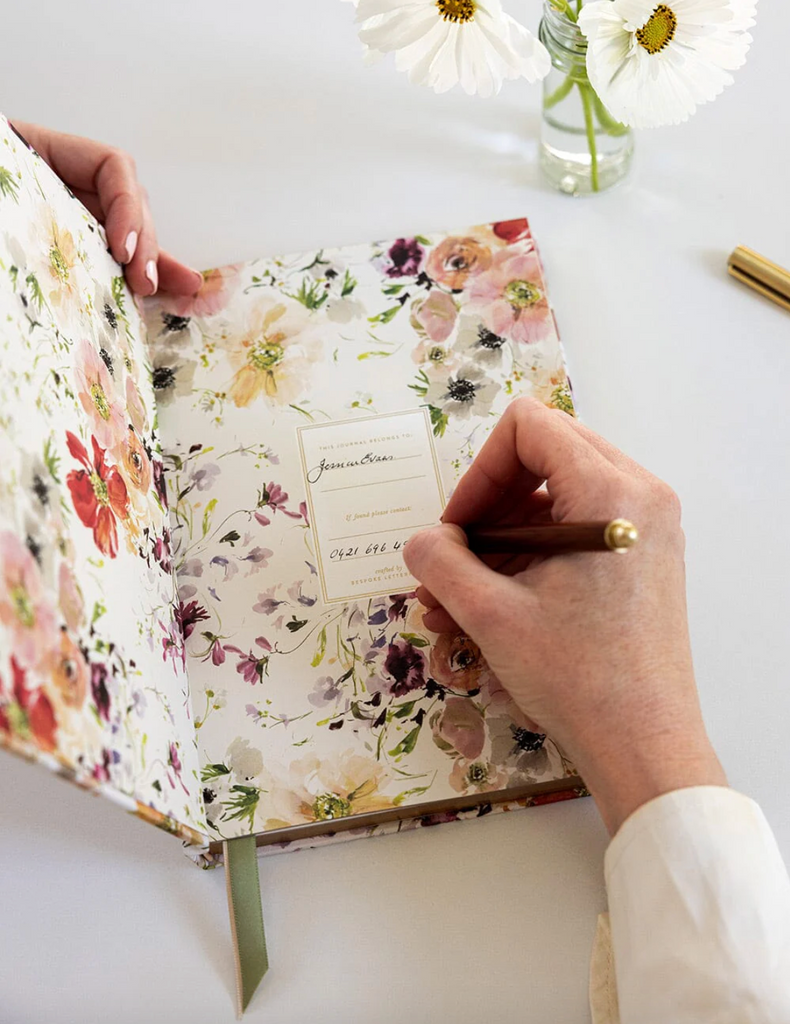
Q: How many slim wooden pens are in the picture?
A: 1